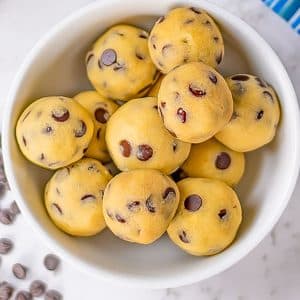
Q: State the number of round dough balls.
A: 11